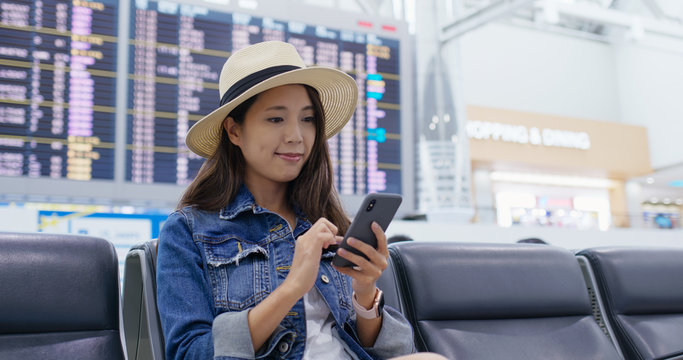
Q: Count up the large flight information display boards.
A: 2